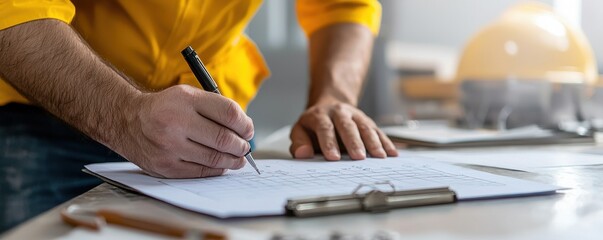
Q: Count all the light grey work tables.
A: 1